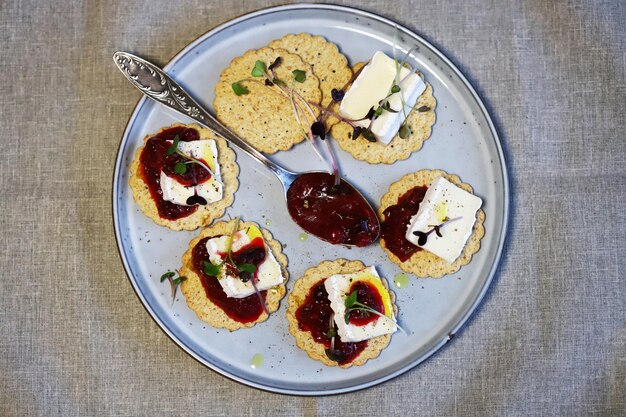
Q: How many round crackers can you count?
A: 7